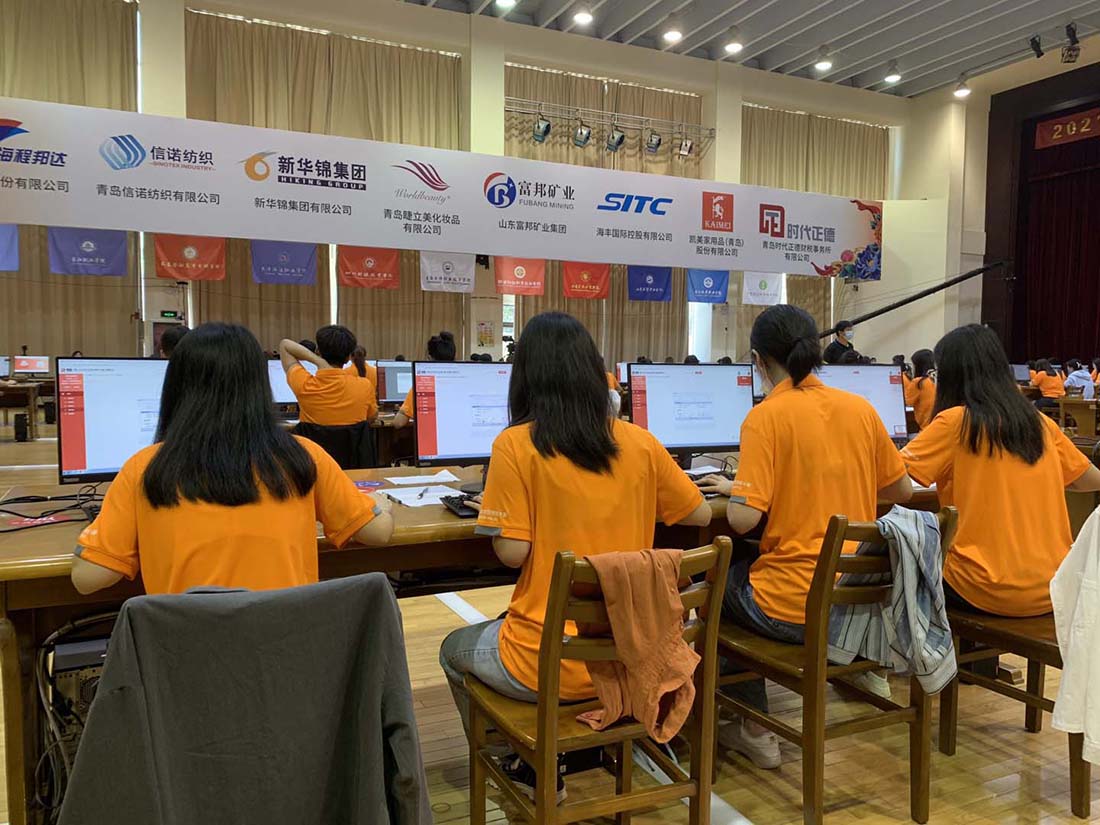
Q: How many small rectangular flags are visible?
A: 11